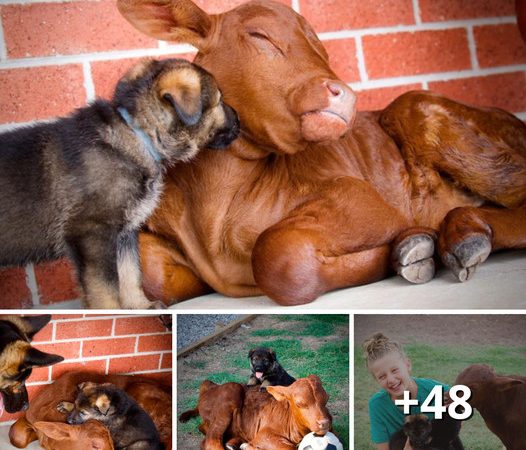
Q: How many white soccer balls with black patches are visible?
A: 1